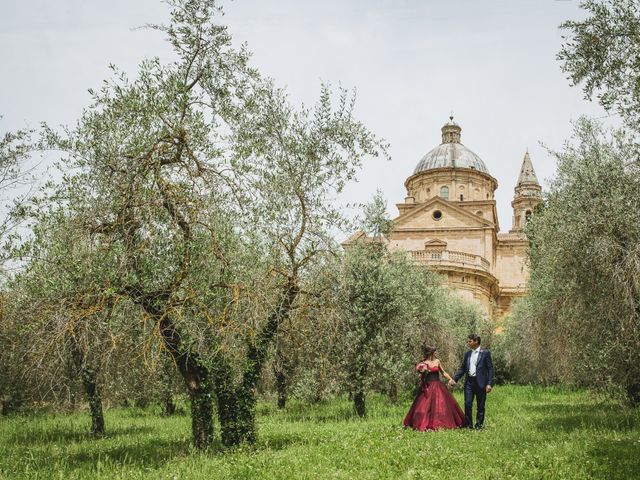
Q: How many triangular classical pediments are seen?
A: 2